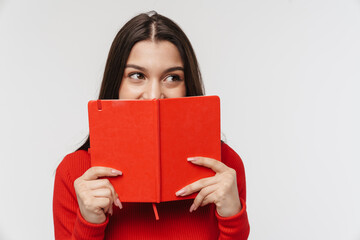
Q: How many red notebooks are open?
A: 1